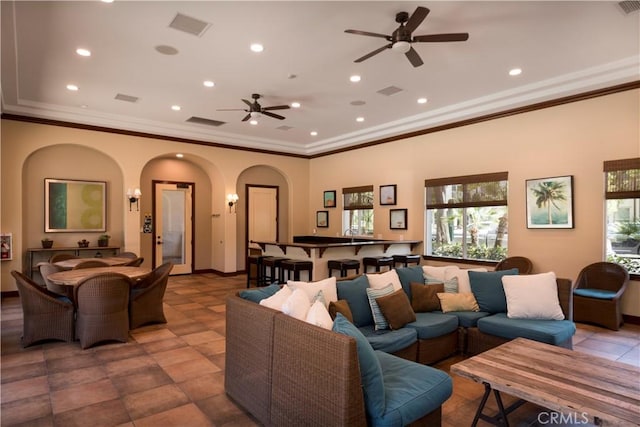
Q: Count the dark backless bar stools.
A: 6